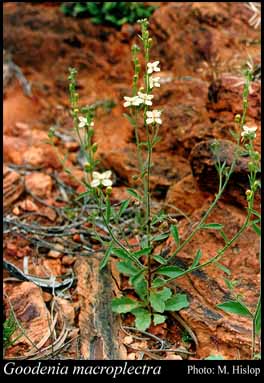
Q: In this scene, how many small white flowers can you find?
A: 8